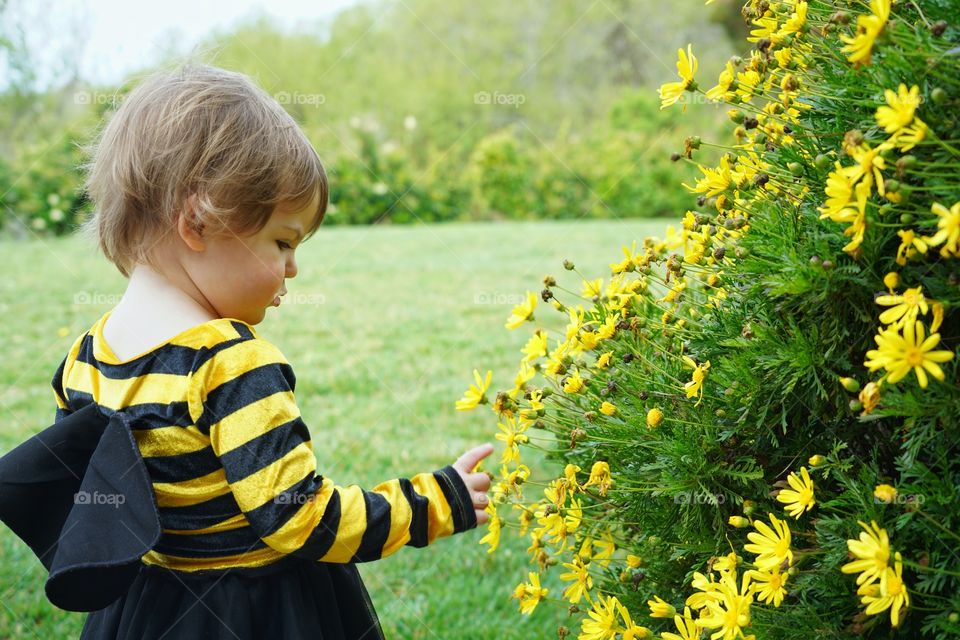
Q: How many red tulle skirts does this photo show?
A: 0